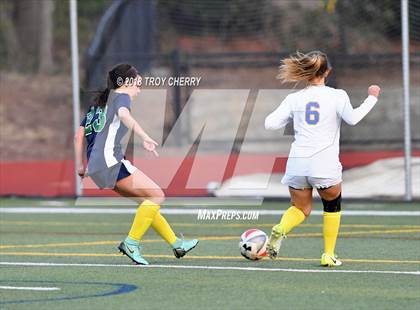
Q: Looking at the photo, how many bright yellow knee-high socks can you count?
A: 4